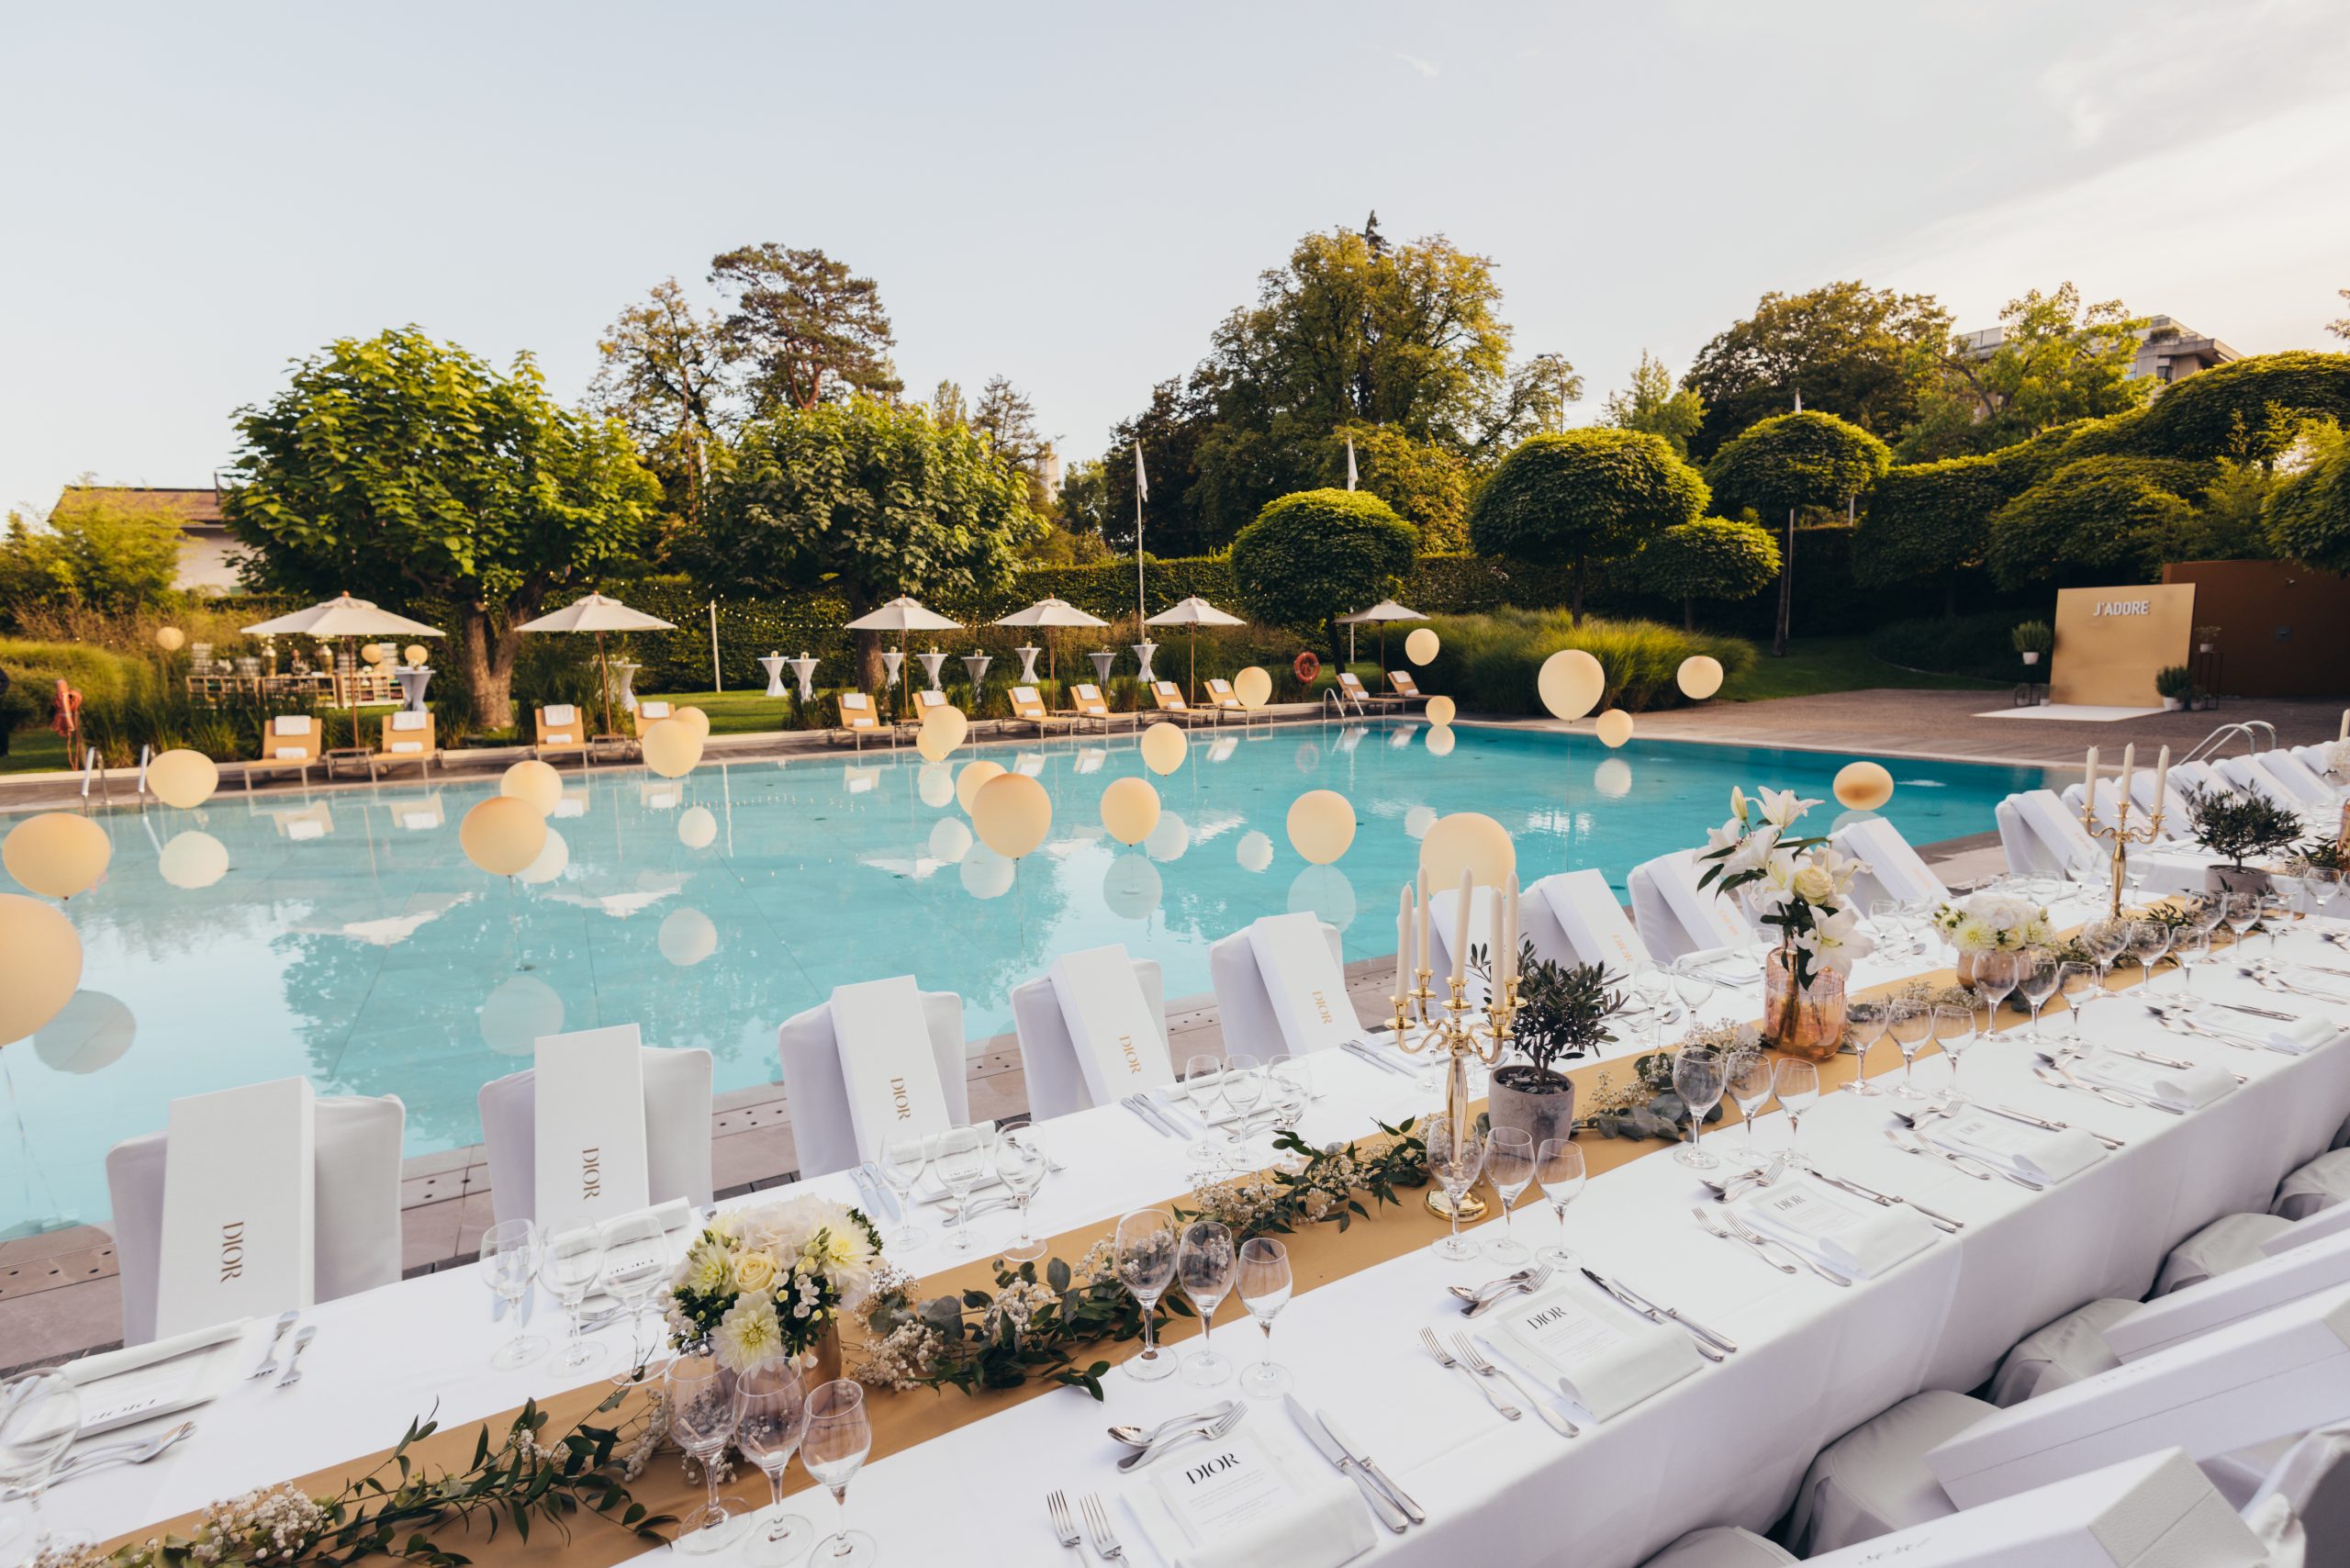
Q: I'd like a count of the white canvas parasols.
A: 6